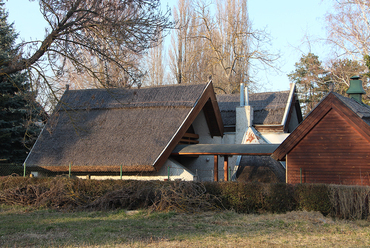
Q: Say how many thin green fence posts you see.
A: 6